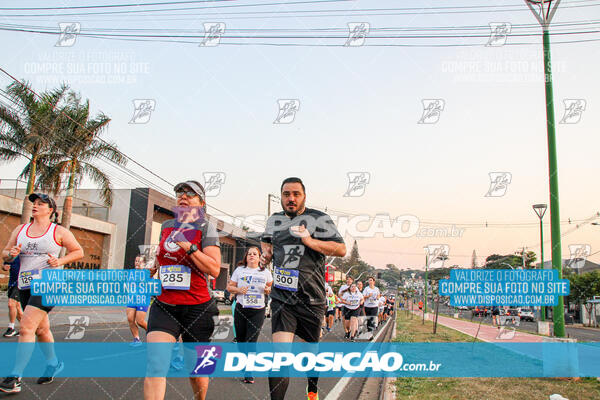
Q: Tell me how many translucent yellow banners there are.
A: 0